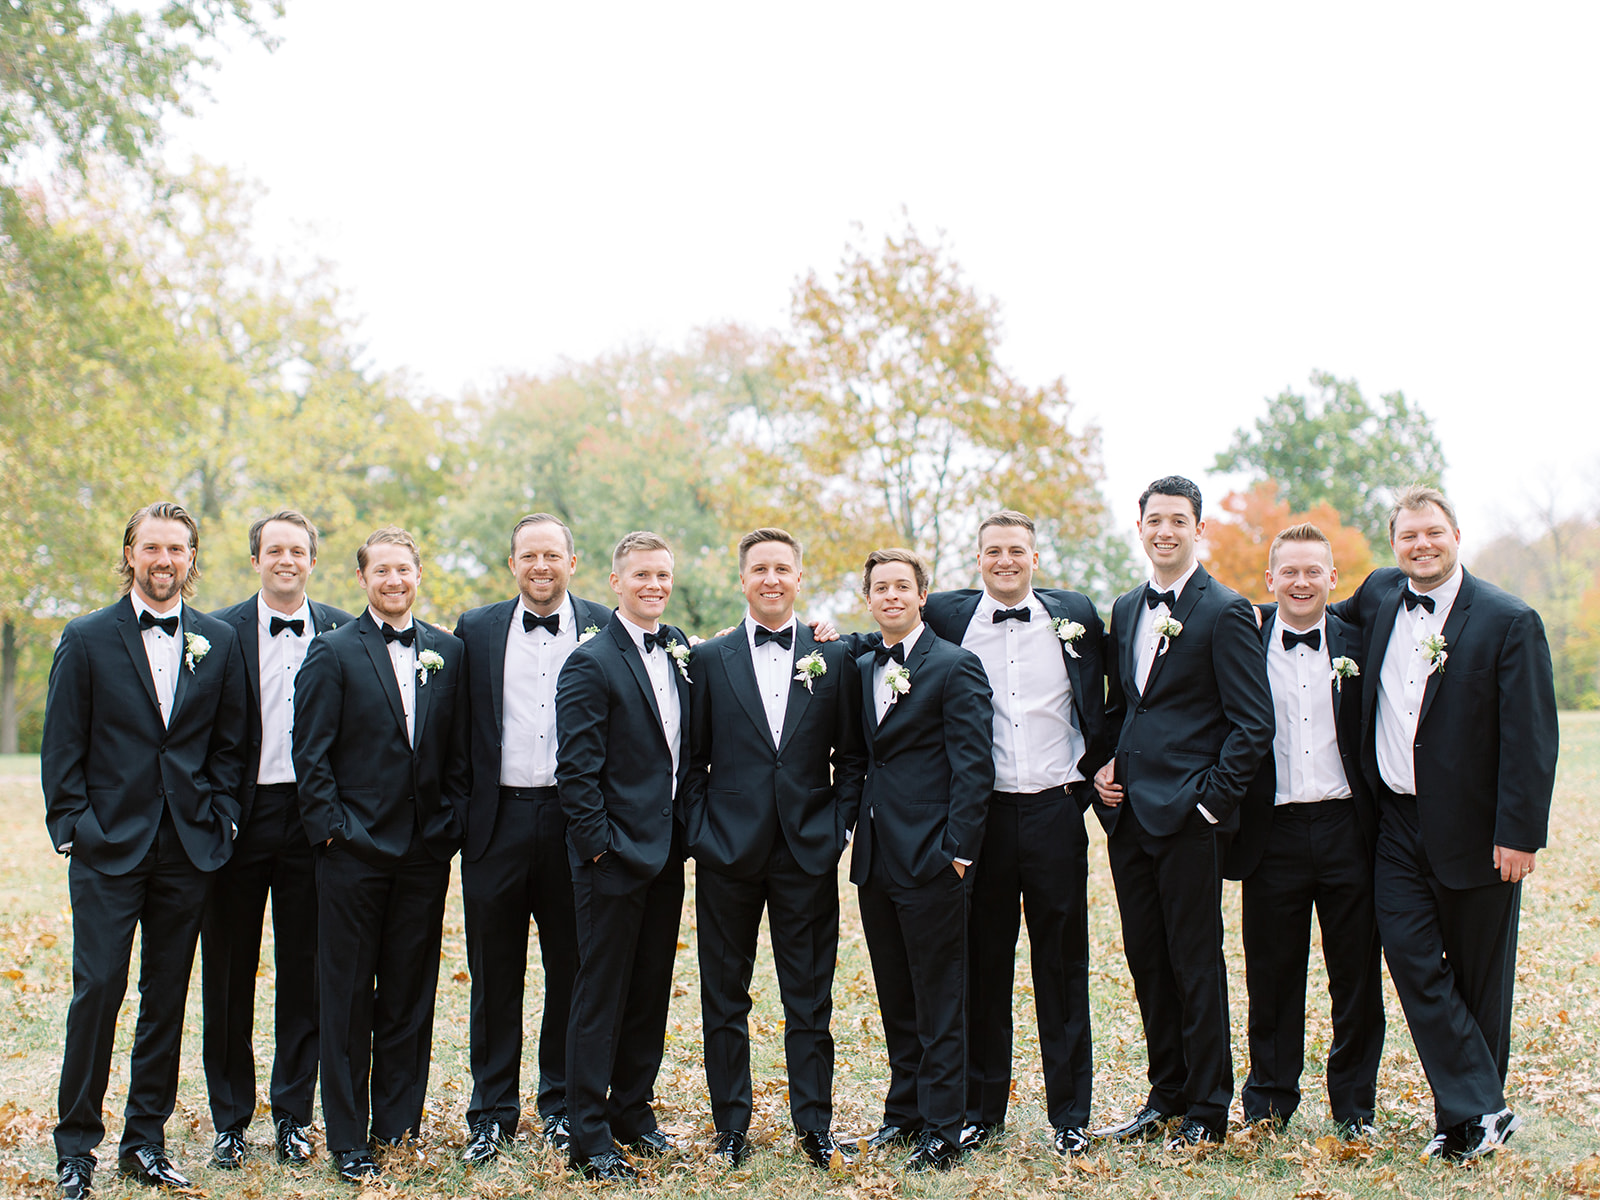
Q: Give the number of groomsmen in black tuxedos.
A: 11